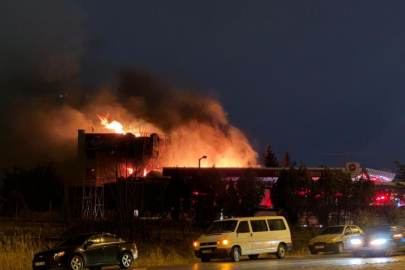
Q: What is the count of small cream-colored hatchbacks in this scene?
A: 1